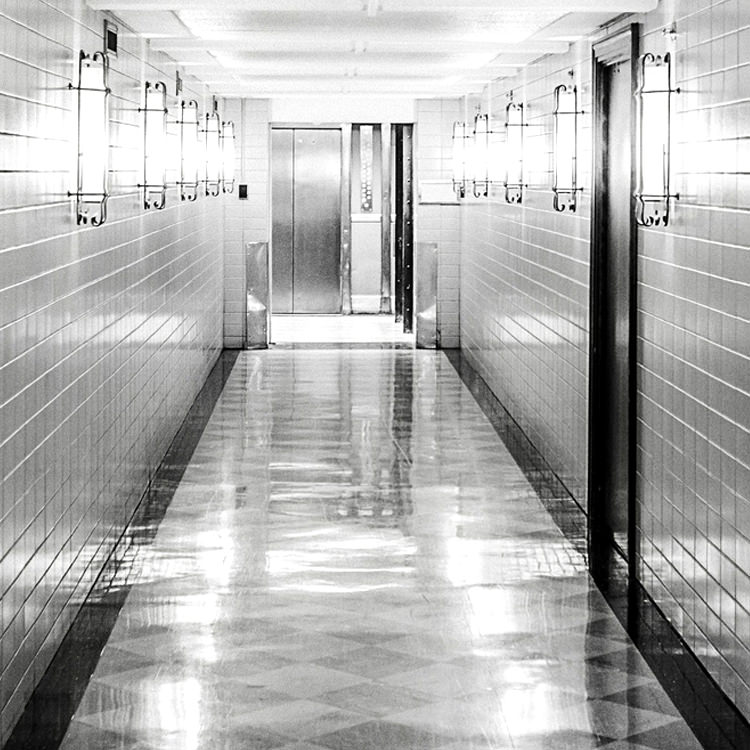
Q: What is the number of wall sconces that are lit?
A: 10